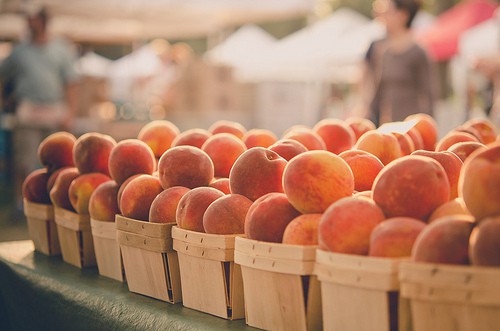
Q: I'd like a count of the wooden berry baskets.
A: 8